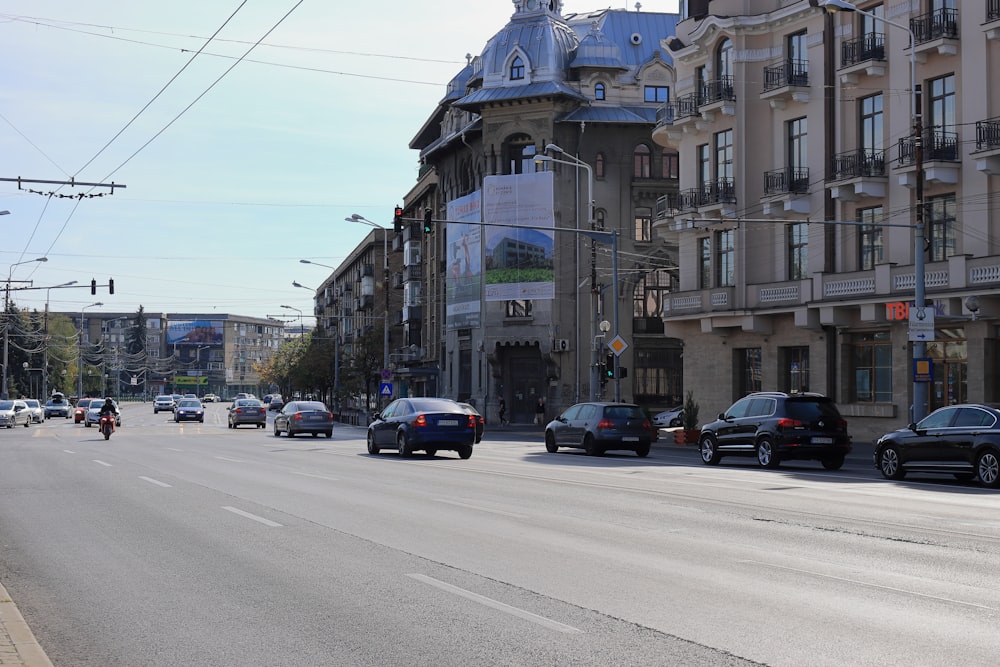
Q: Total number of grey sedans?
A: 2